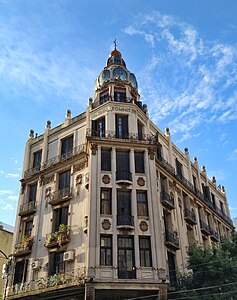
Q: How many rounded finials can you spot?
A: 11